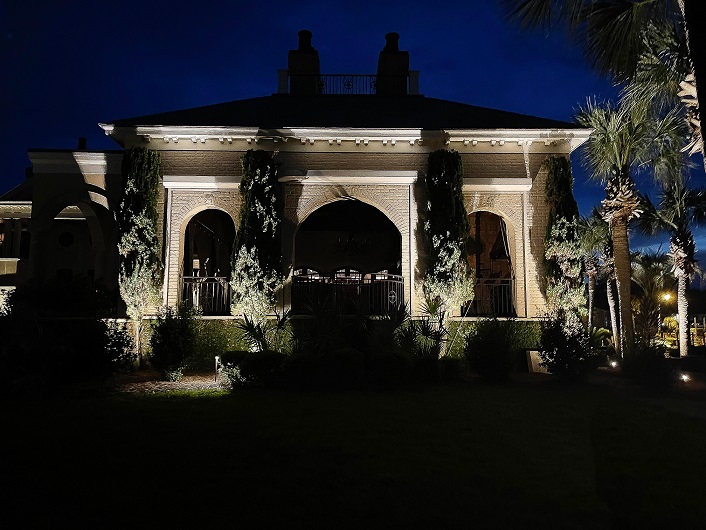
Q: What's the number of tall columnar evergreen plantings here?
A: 4